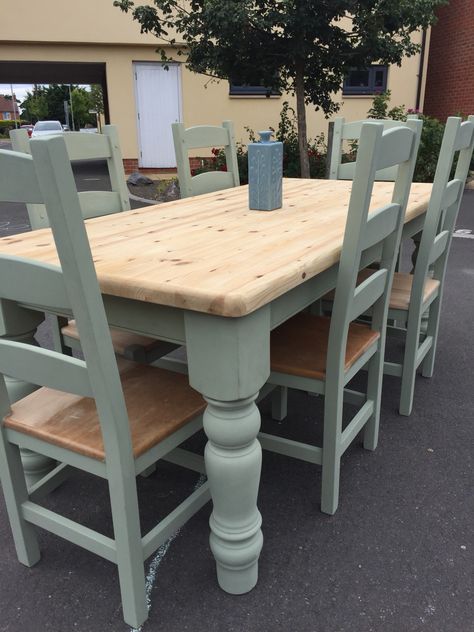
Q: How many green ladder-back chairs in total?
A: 6